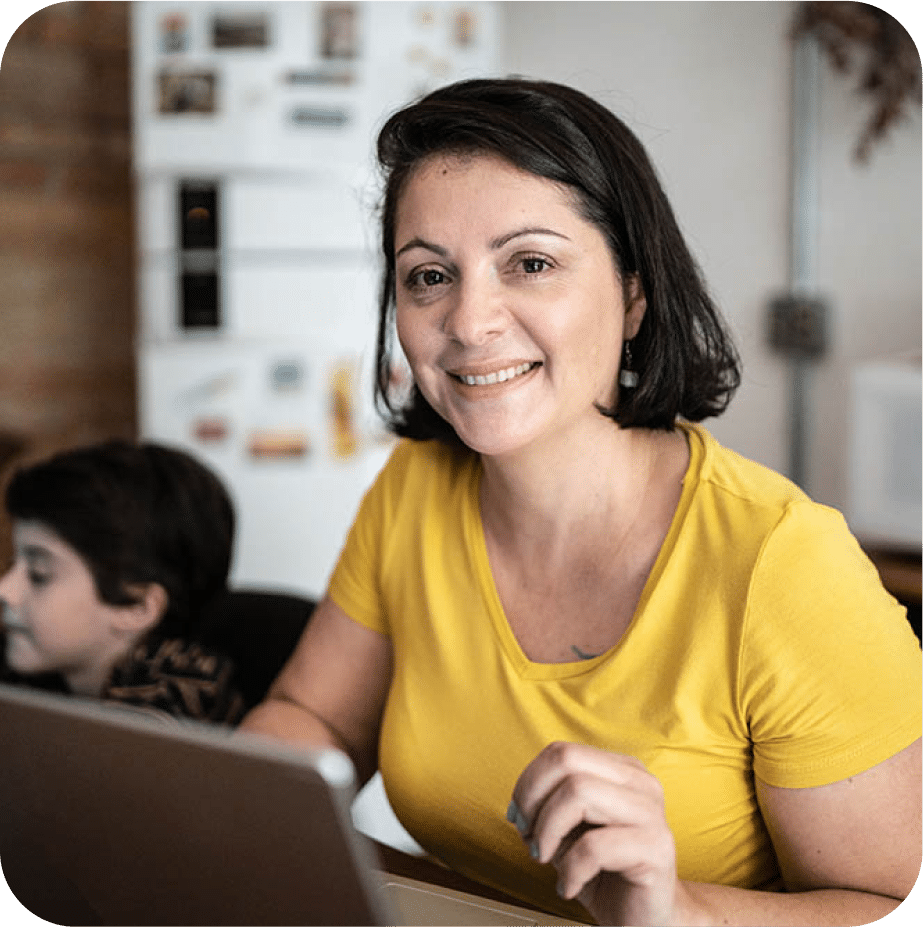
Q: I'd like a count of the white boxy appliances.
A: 2